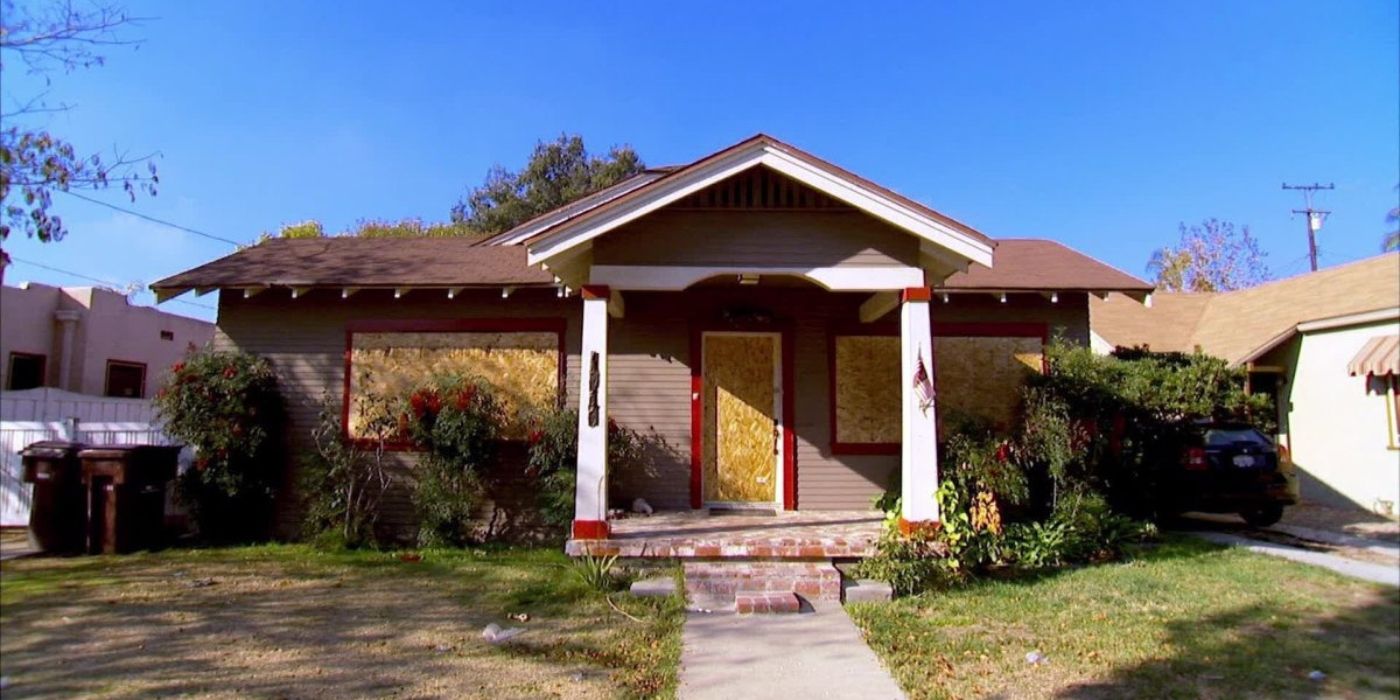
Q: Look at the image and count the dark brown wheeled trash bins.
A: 2